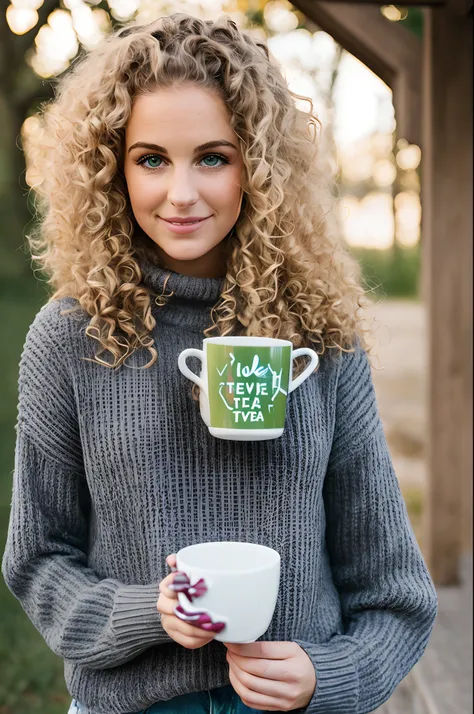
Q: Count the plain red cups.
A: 0